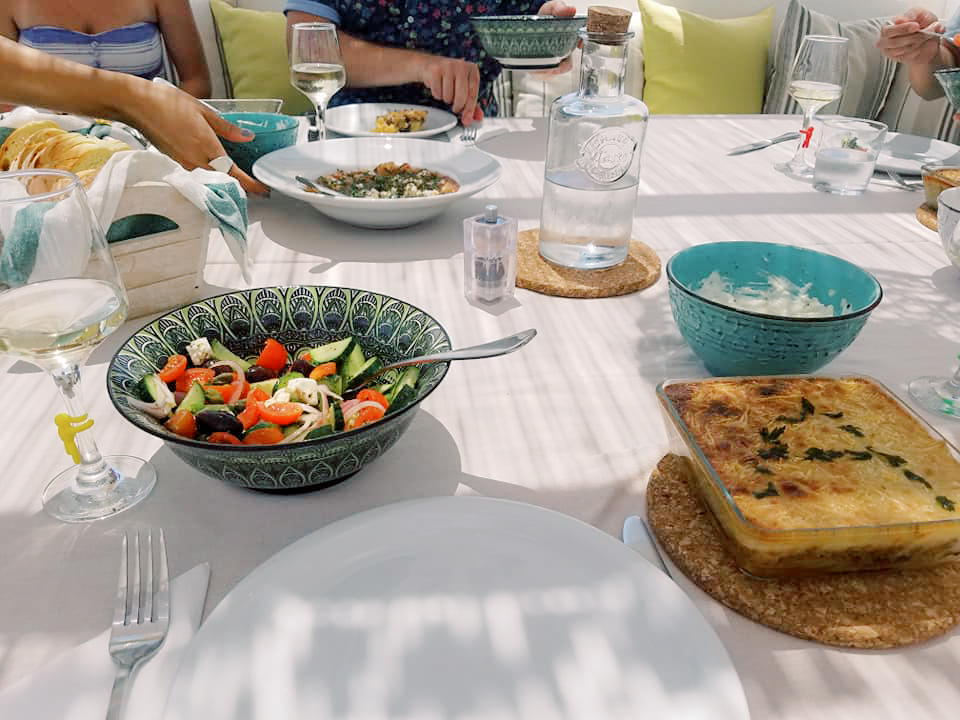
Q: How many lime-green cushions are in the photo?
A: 2